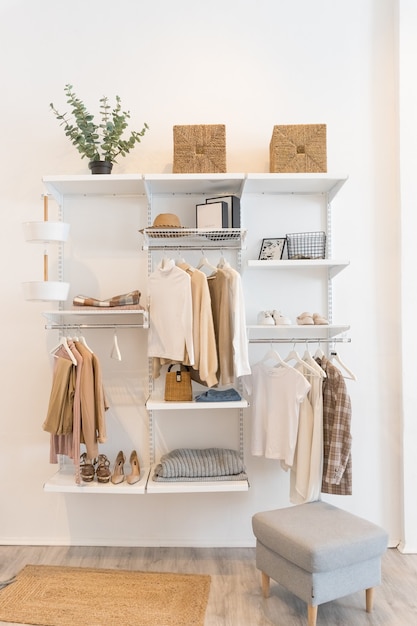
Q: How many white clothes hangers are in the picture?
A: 14